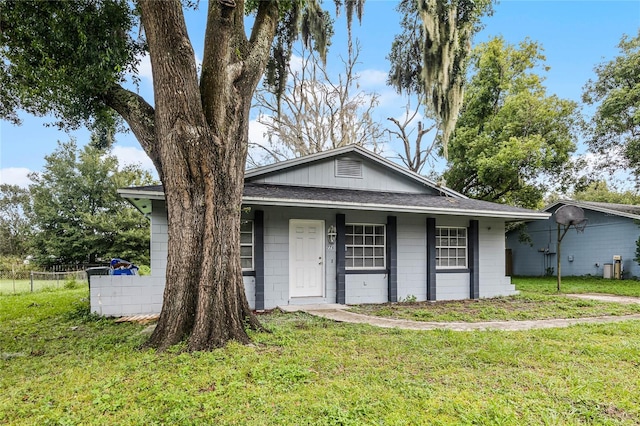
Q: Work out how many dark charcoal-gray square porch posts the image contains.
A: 5